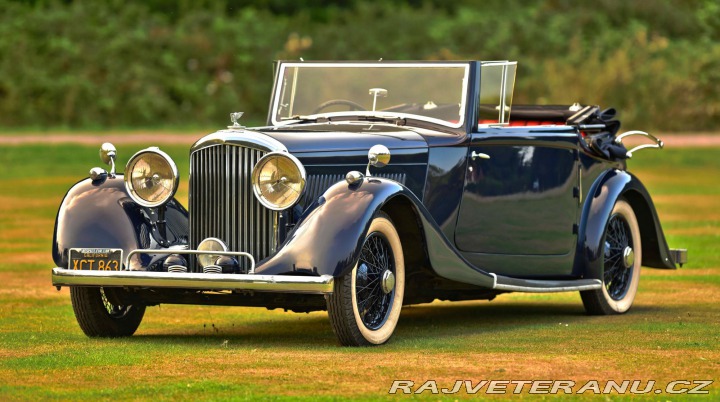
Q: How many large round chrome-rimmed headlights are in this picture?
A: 2